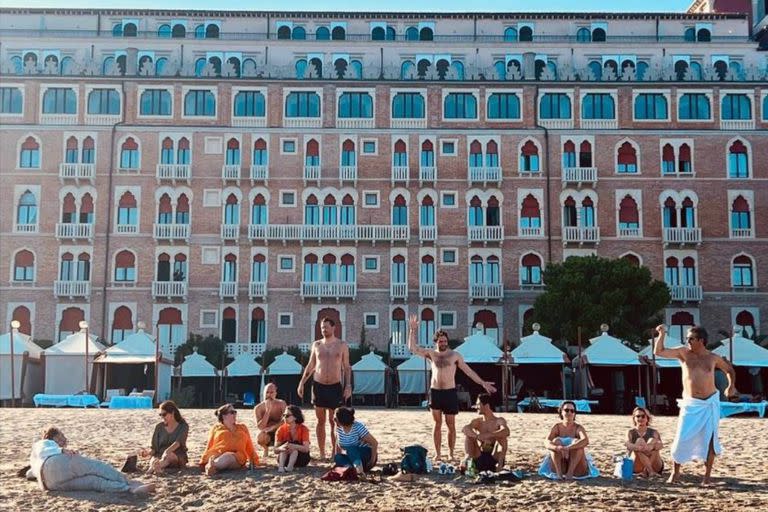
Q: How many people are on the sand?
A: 12